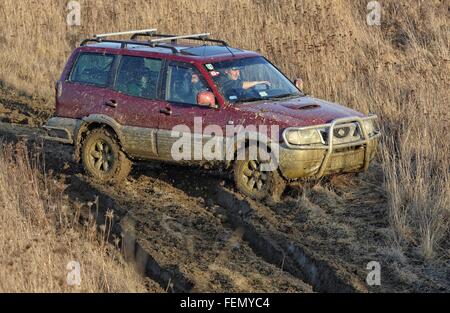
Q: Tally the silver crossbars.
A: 2